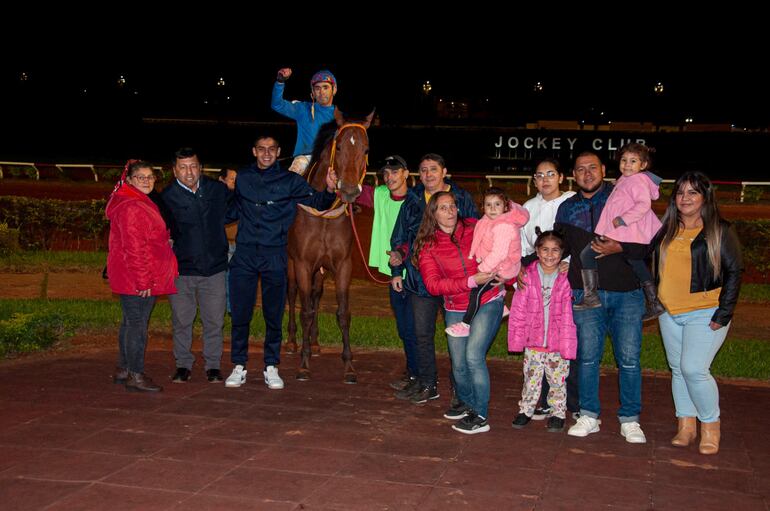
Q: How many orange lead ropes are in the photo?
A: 1